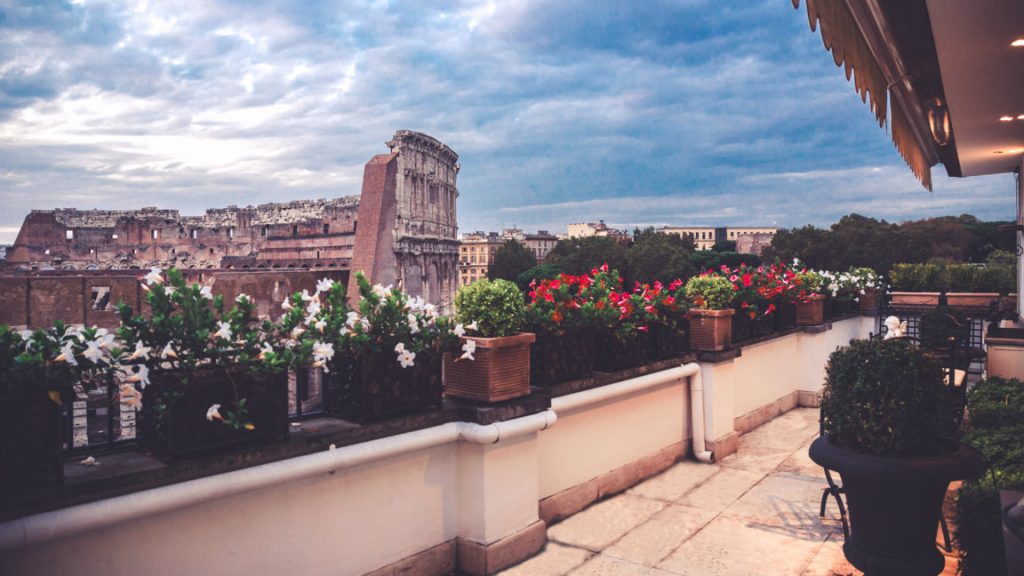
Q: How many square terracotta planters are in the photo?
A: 4